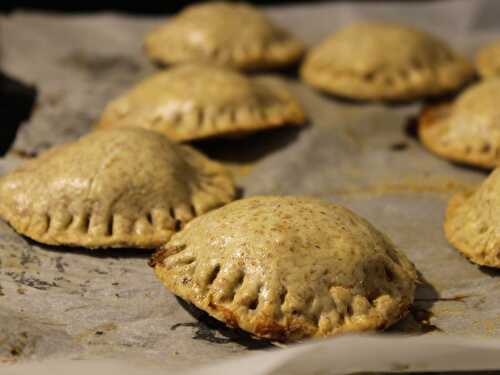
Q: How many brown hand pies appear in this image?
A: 8